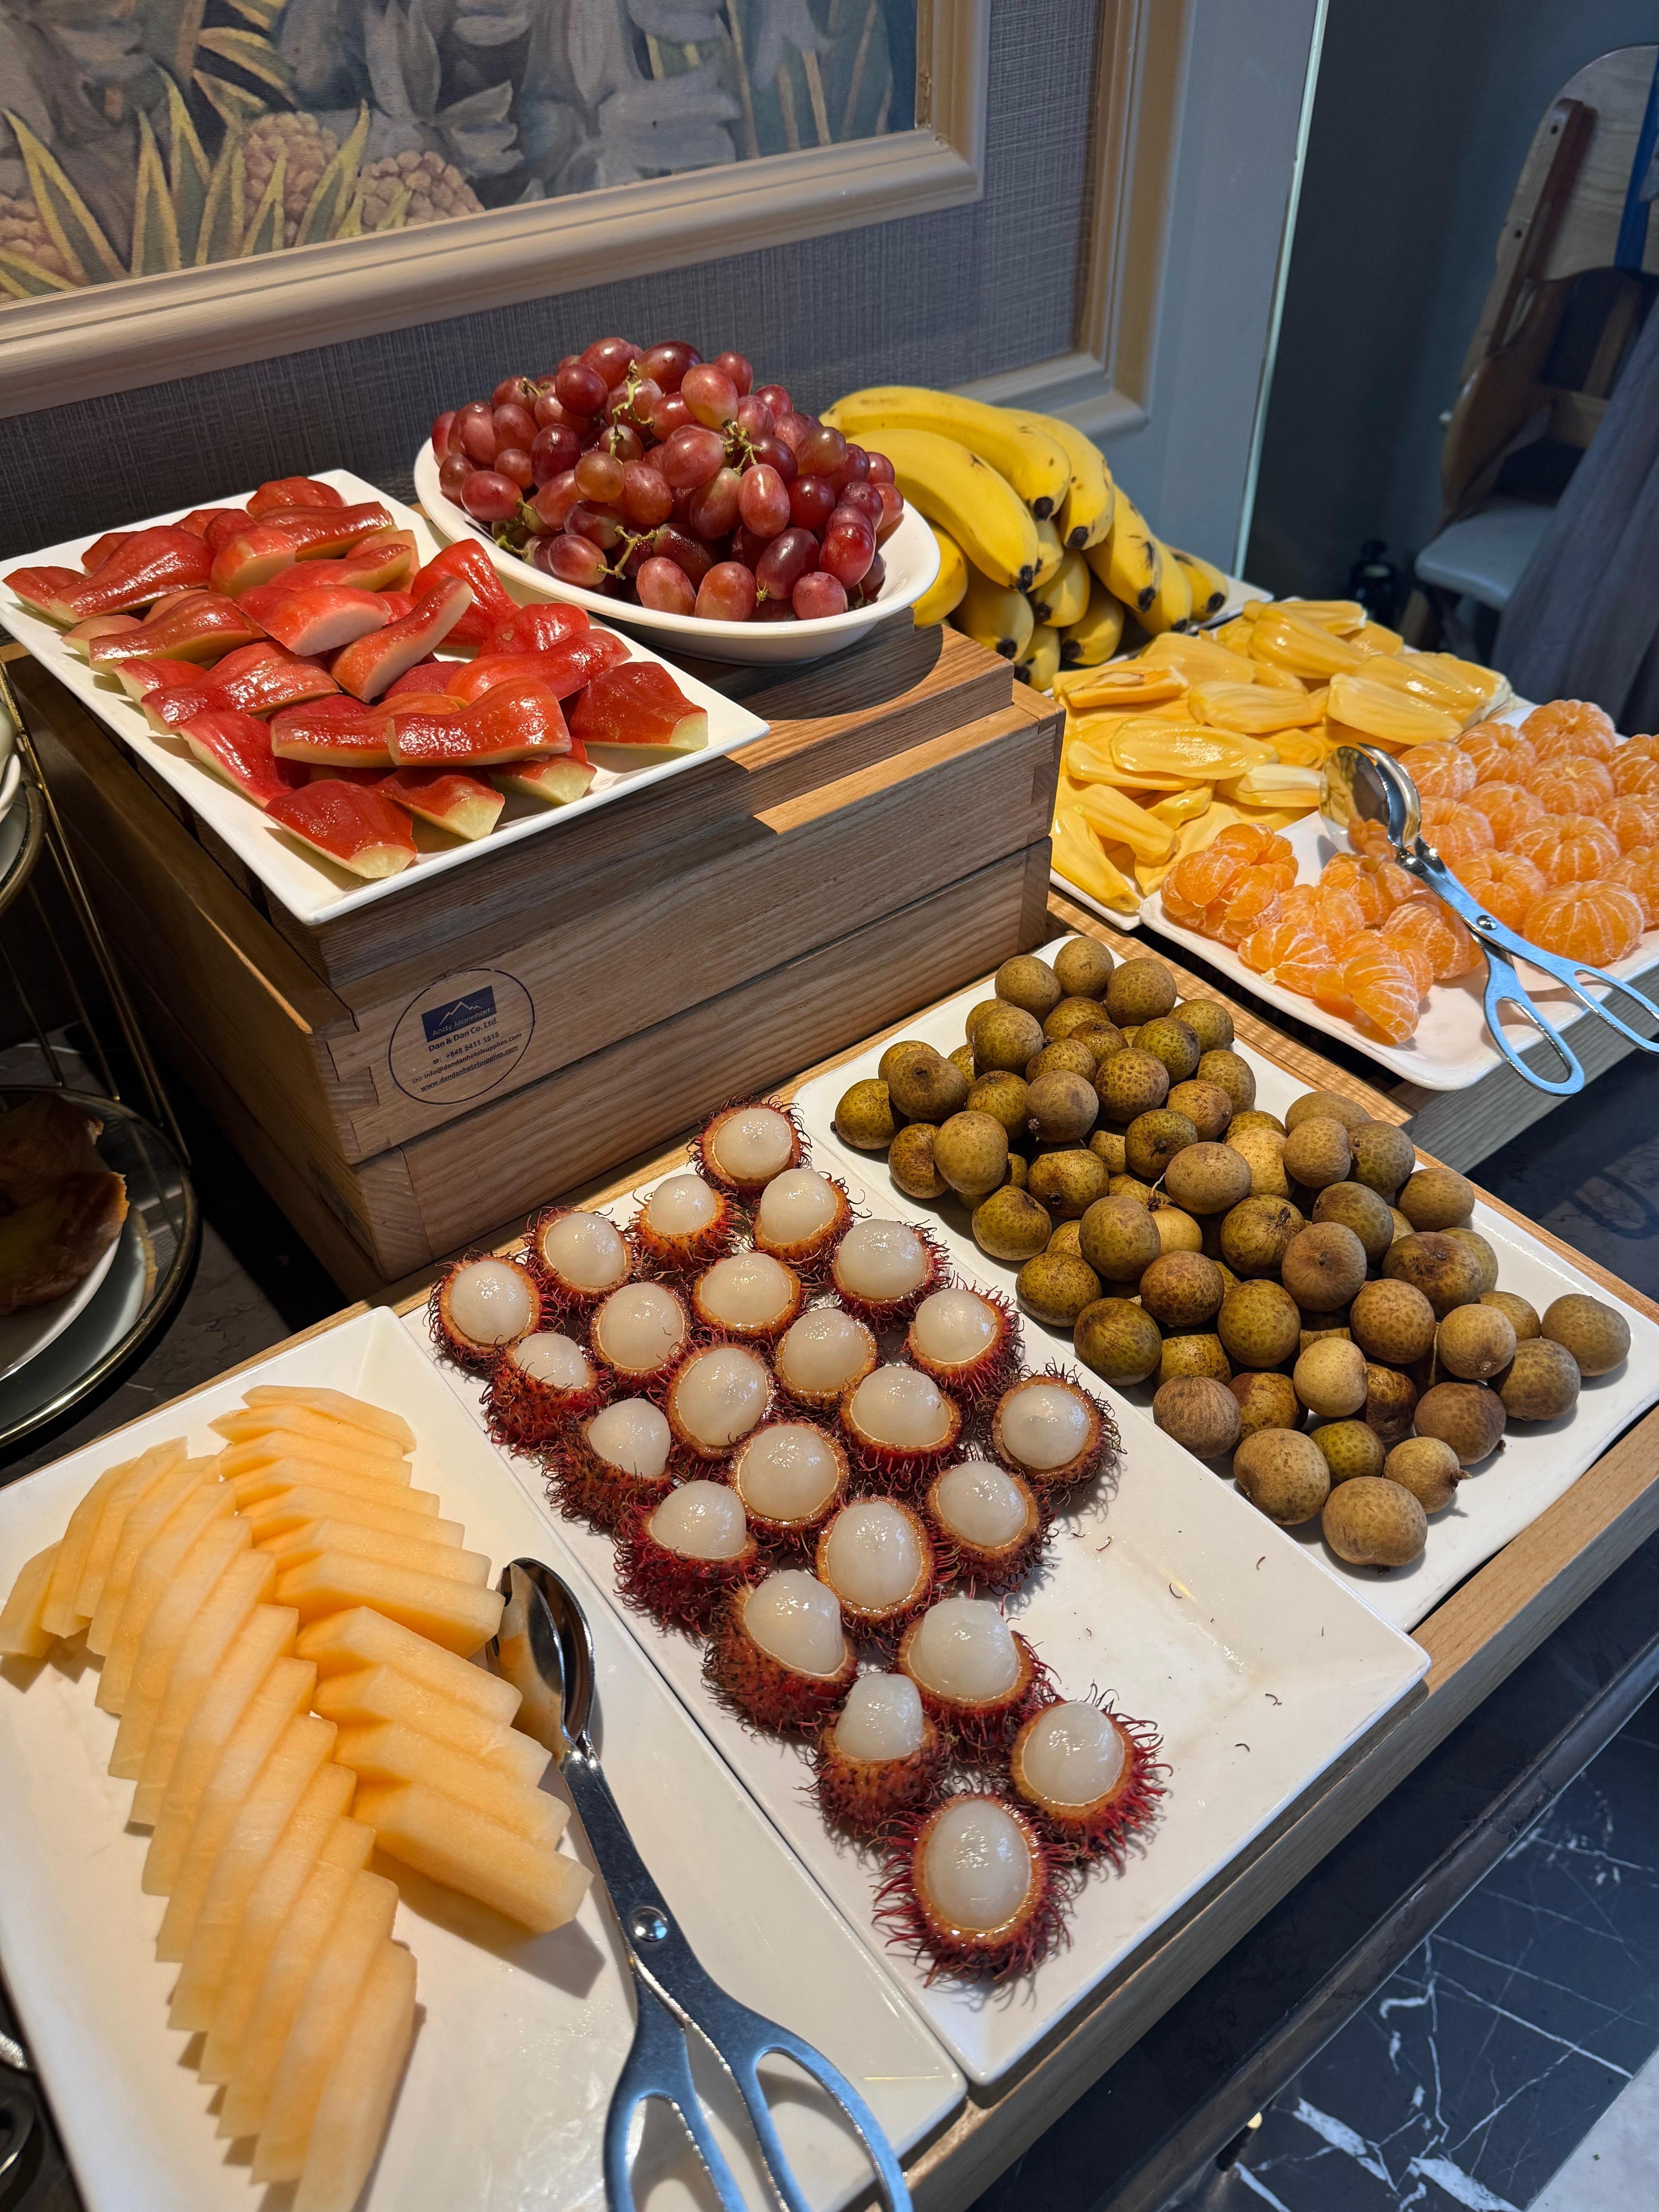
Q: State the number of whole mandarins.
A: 12